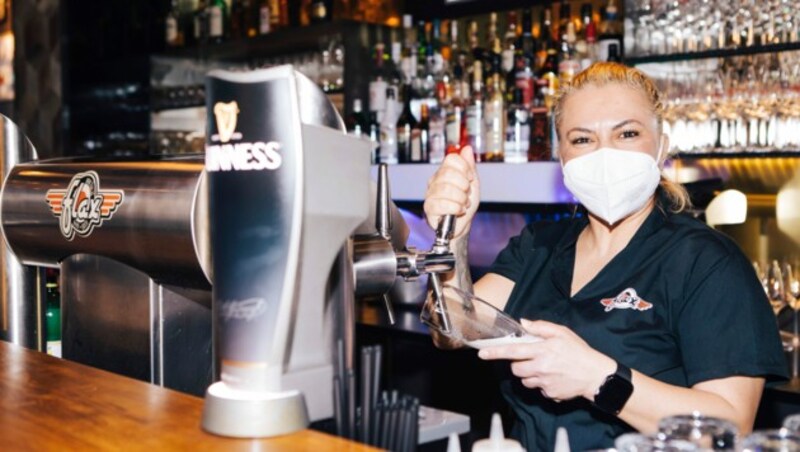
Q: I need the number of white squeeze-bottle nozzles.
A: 3